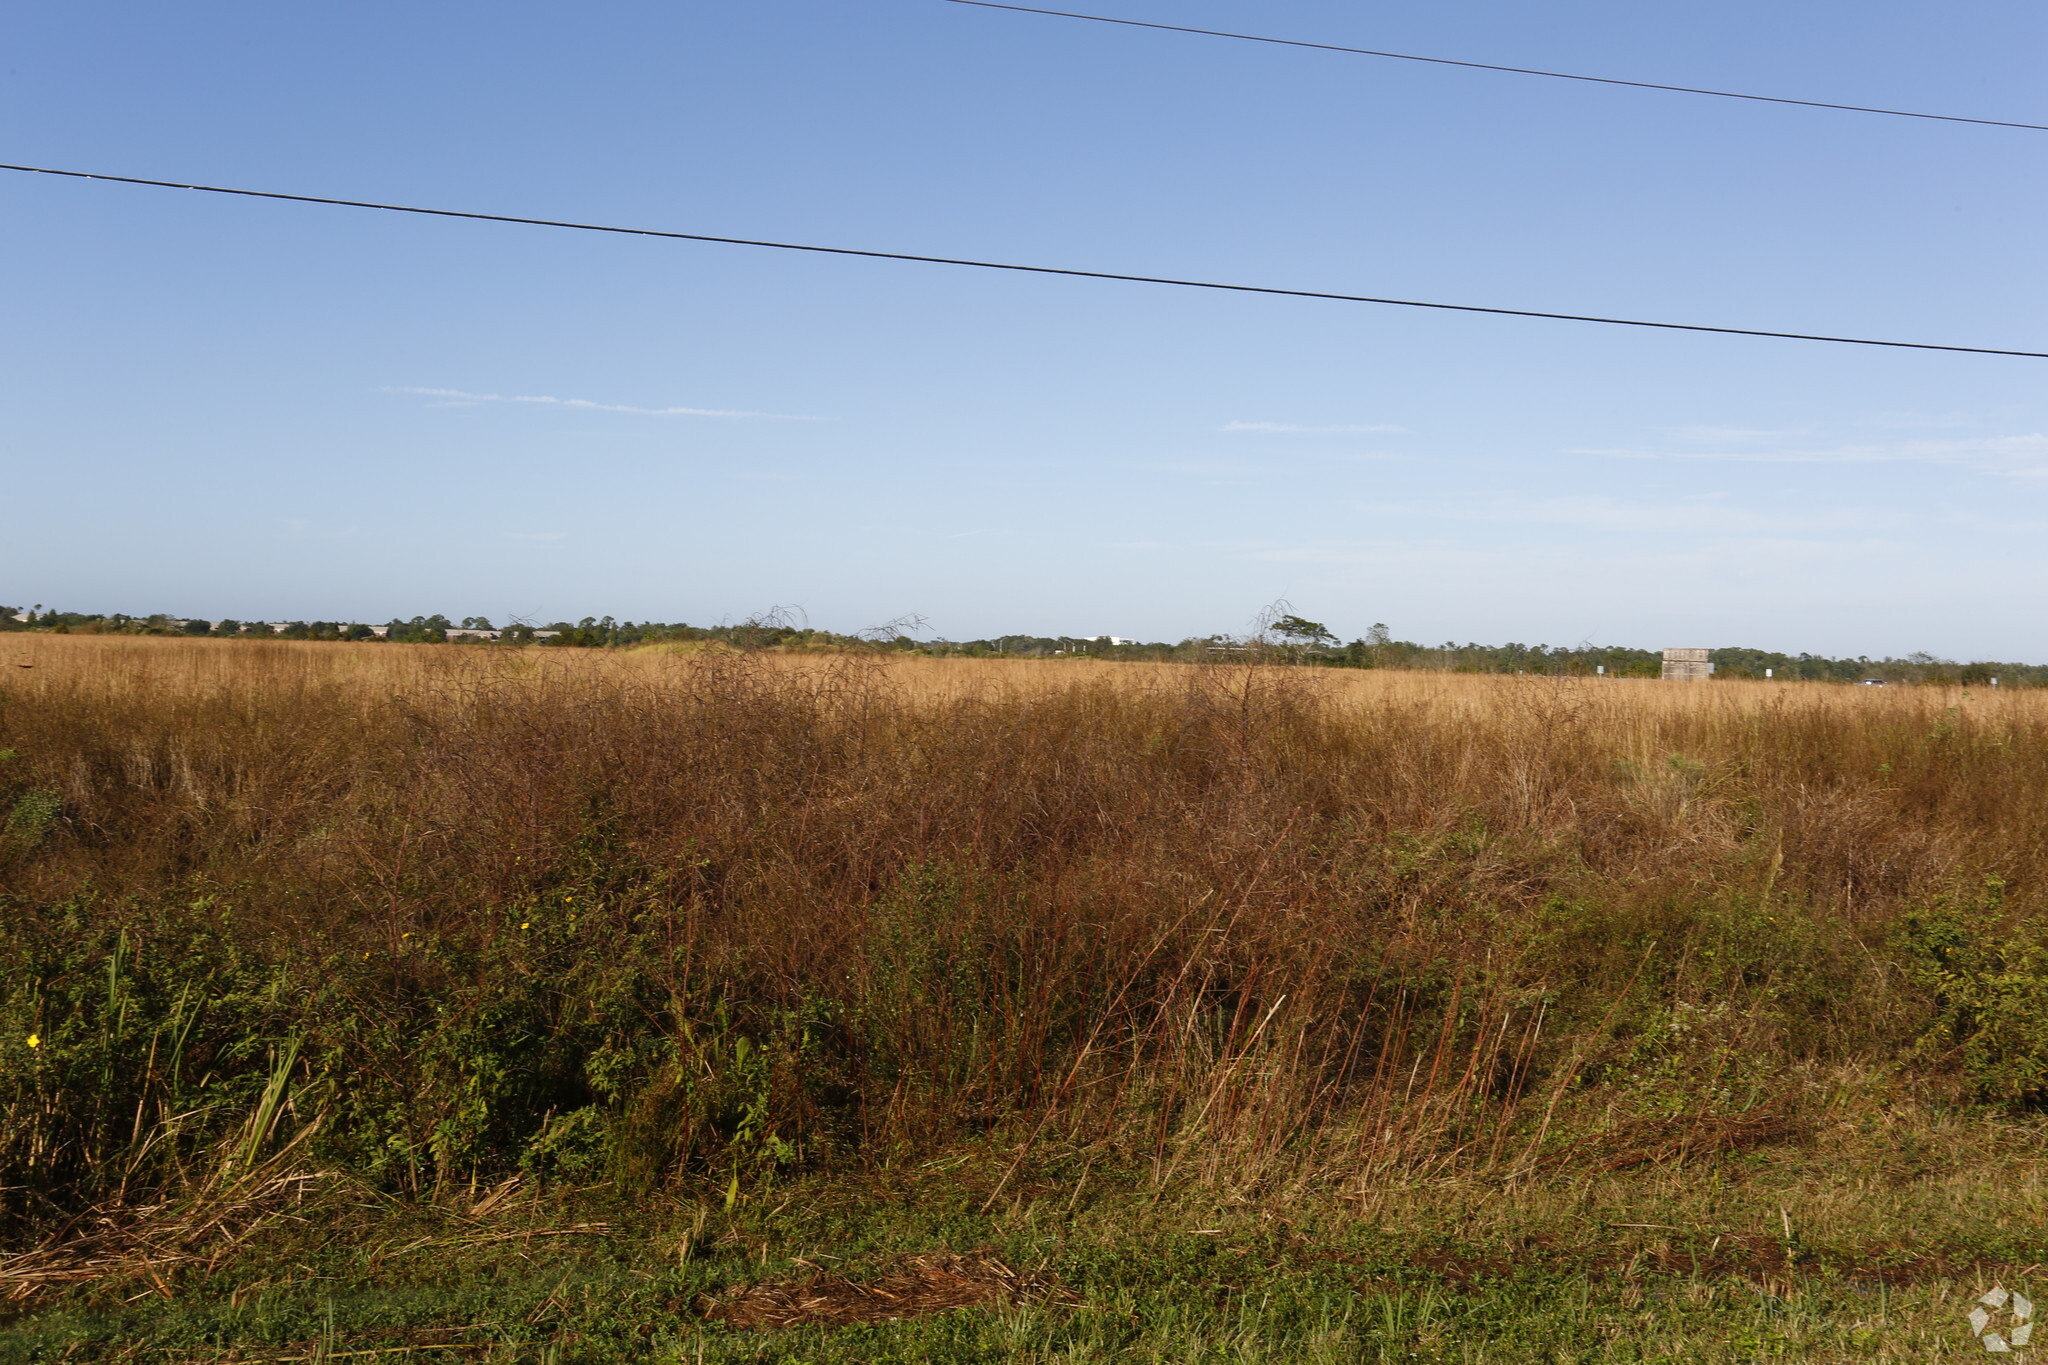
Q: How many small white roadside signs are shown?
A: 3